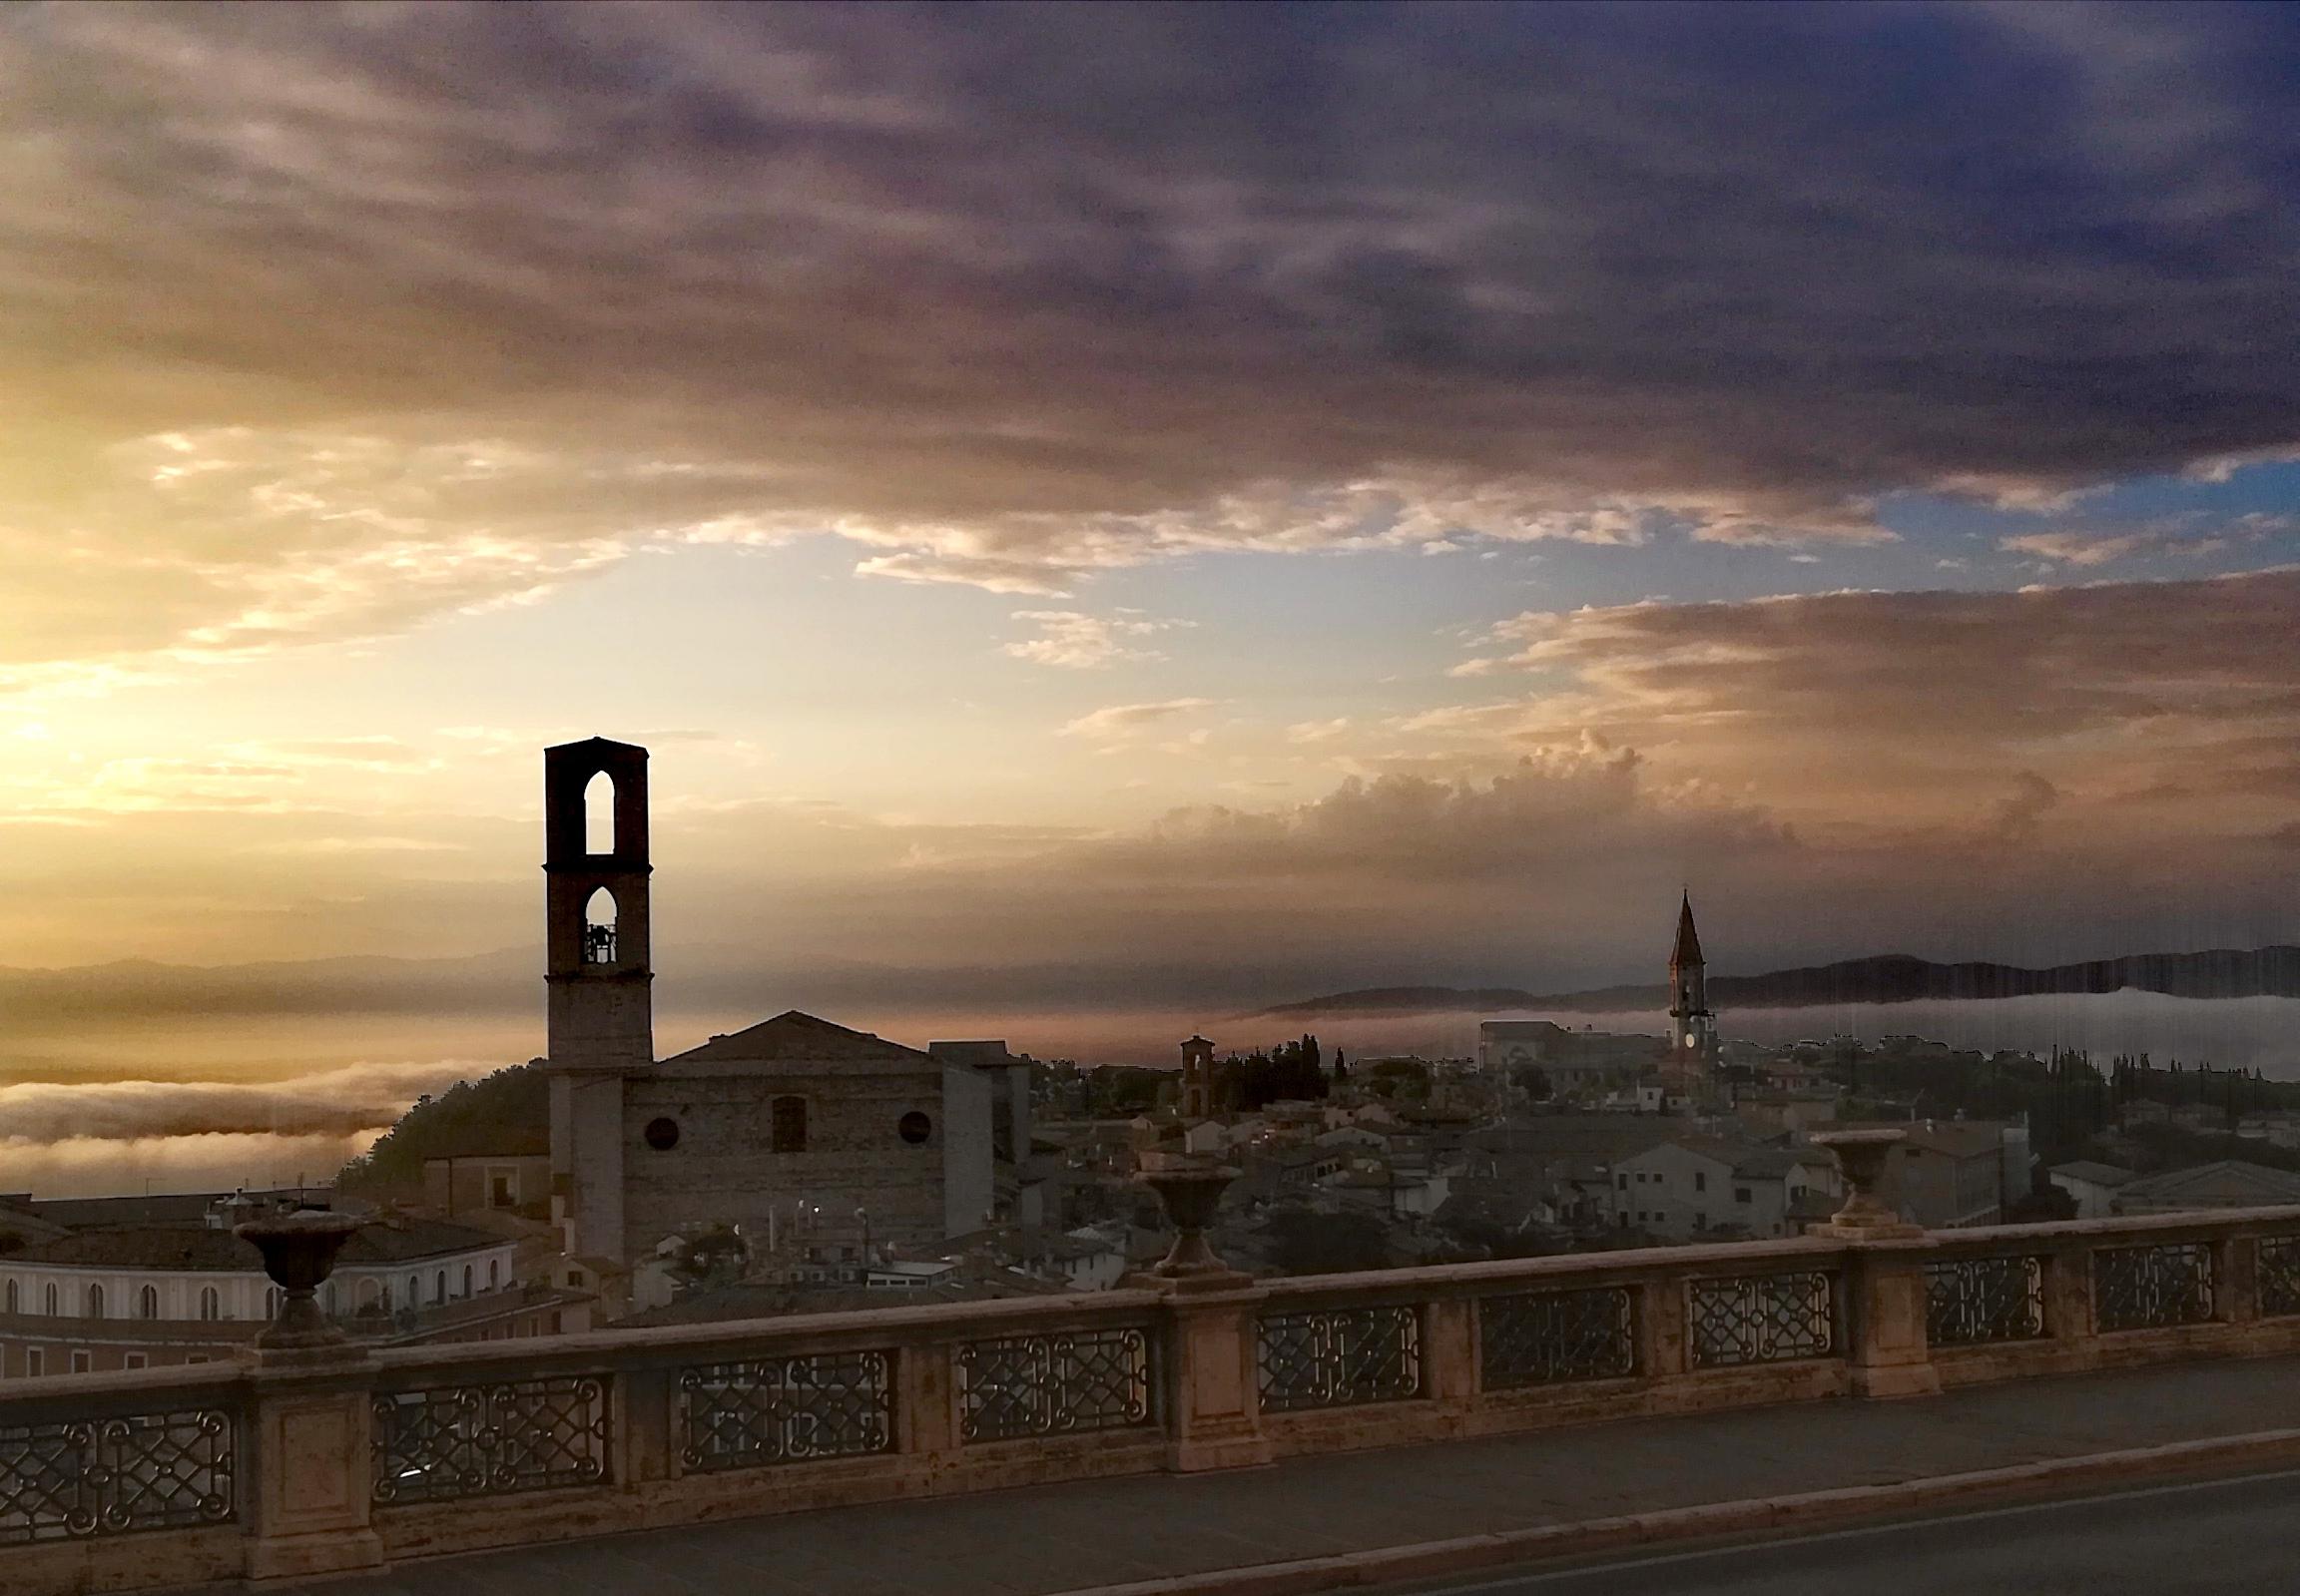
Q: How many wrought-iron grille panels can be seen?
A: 10